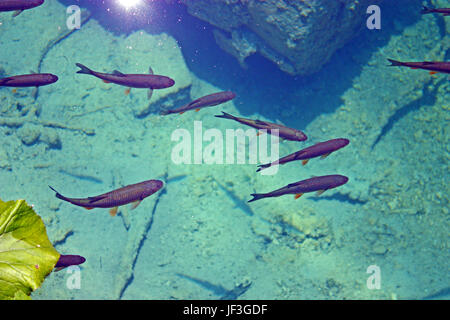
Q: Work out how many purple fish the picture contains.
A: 11